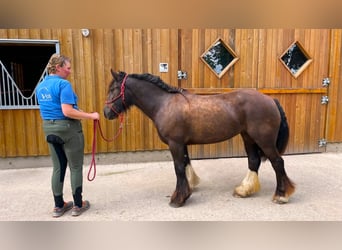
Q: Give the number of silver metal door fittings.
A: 4